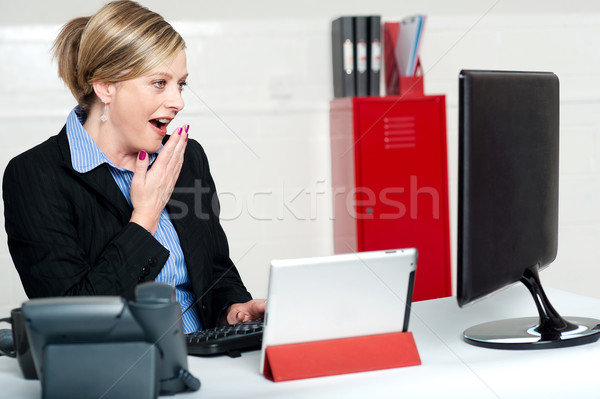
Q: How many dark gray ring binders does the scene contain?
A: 3